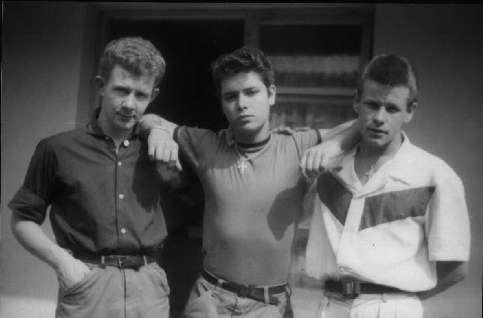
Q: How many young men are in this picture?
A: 3